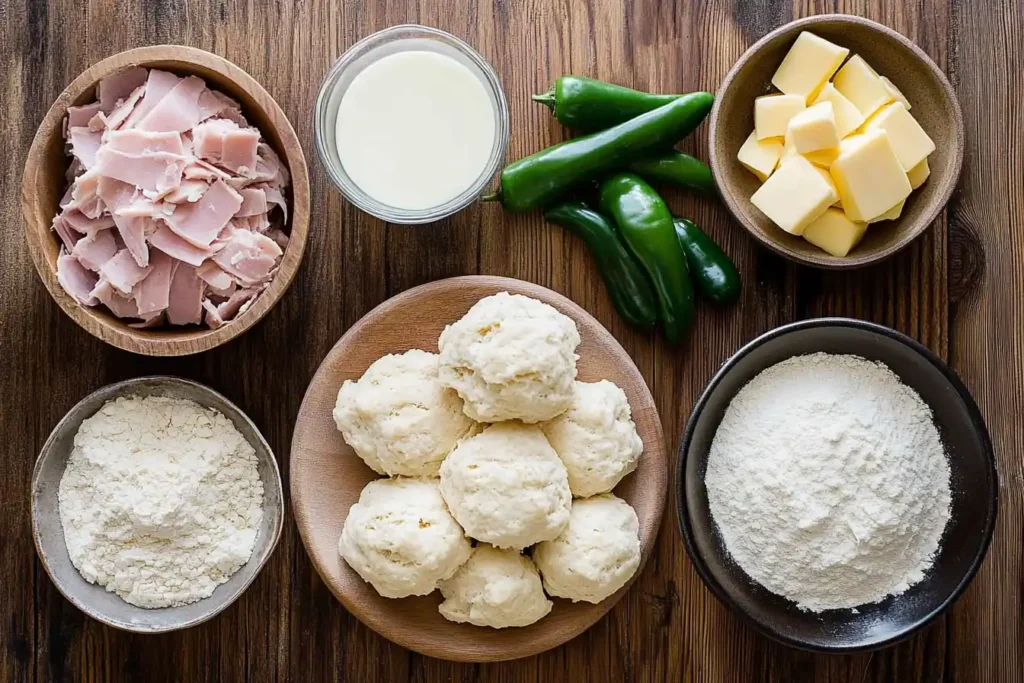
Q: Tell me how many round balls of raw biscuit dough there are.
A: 7